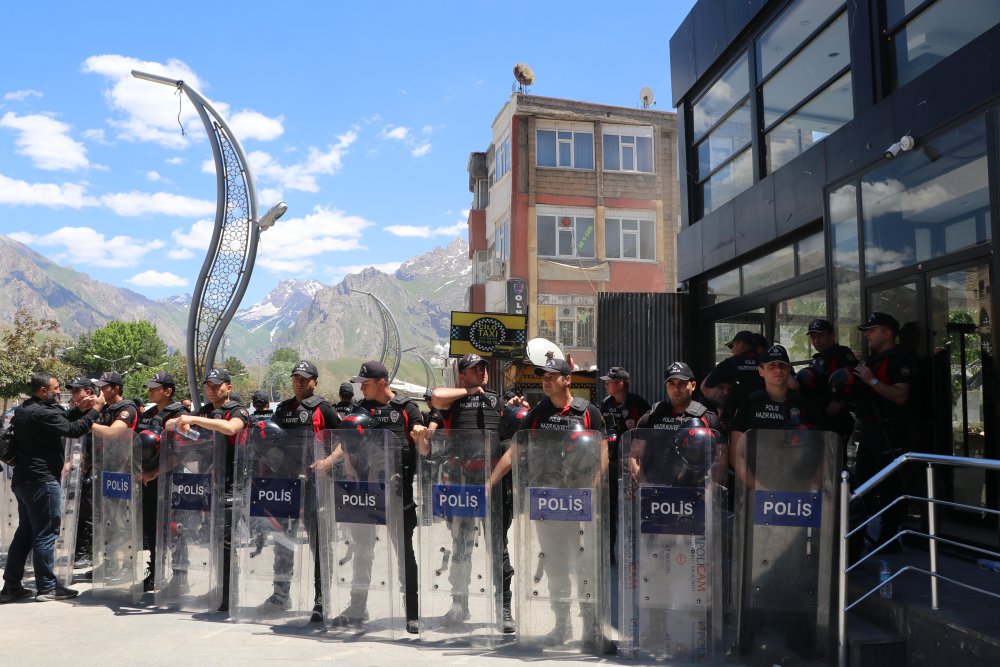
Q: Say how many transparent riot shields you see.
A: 10